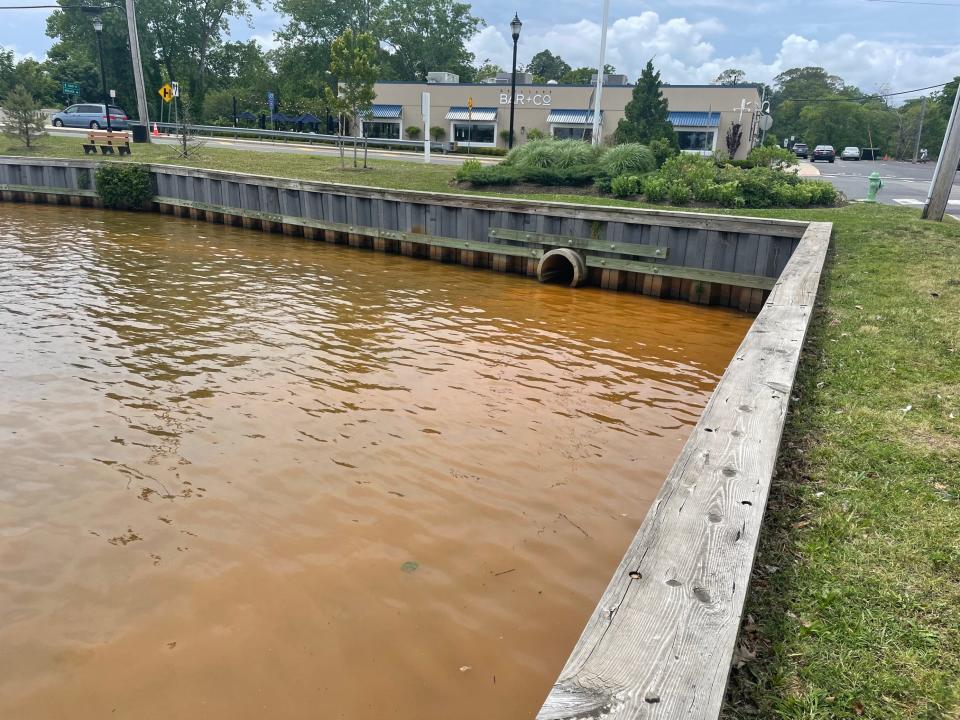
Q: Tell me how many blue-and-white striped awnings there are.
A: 4